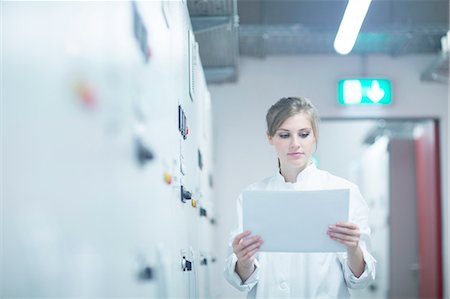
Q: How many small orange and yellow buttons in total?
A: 3